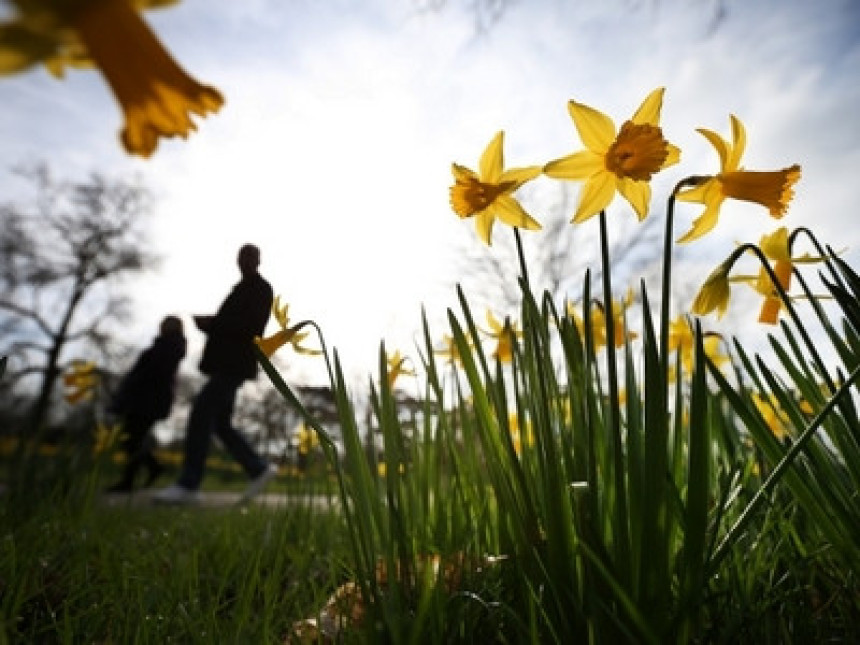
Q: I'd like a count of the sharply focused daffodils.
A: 3